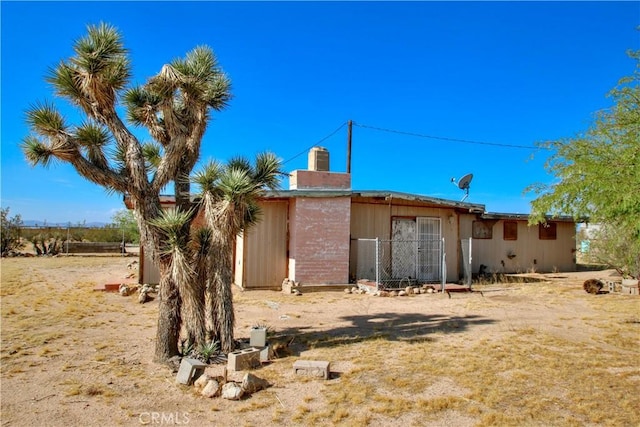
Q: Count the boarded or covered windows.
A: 3